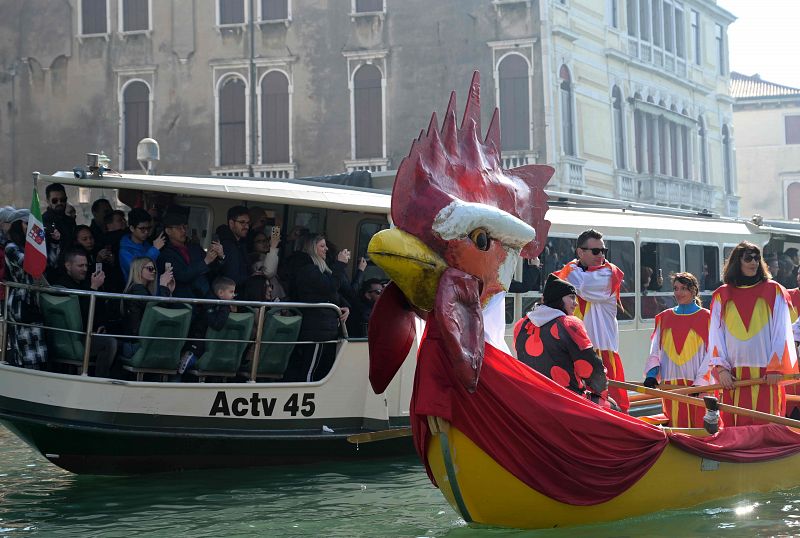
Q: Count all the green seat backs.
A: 4